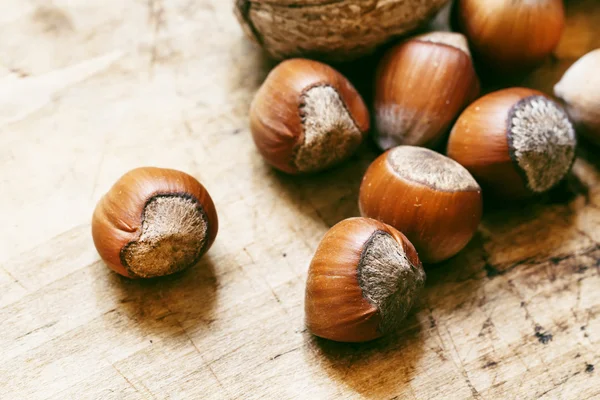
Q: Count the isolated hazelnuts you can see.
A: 1